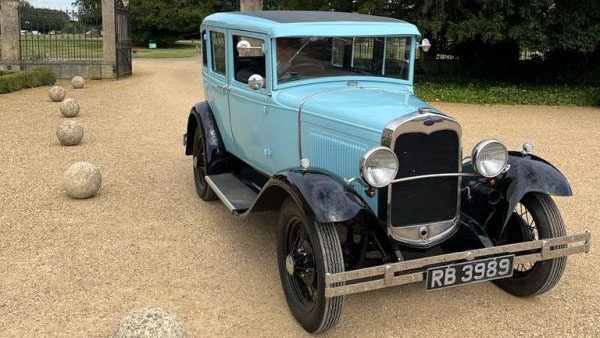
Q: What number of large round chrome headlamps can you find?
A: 2